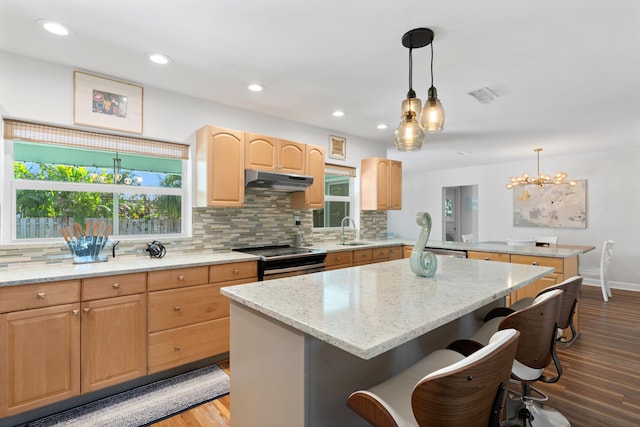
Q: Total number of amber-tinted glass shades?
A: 3